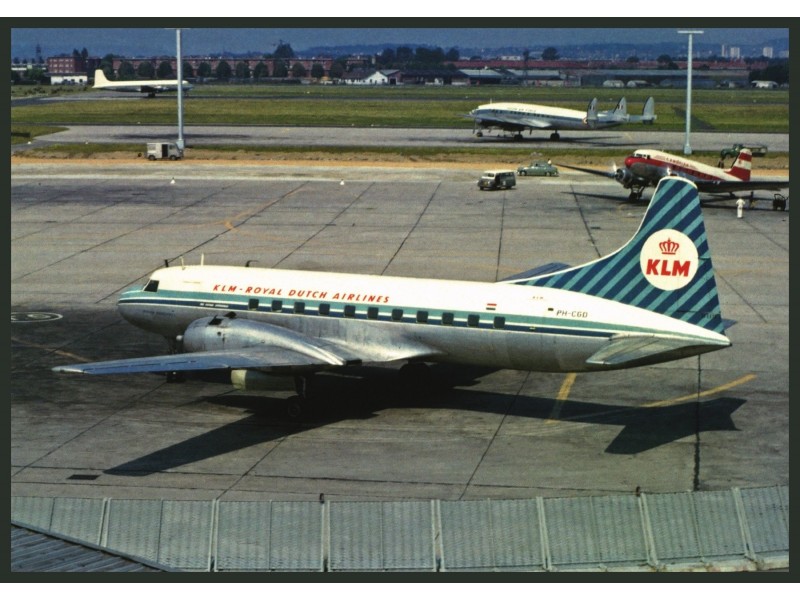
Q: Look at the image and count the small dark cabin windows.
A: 11